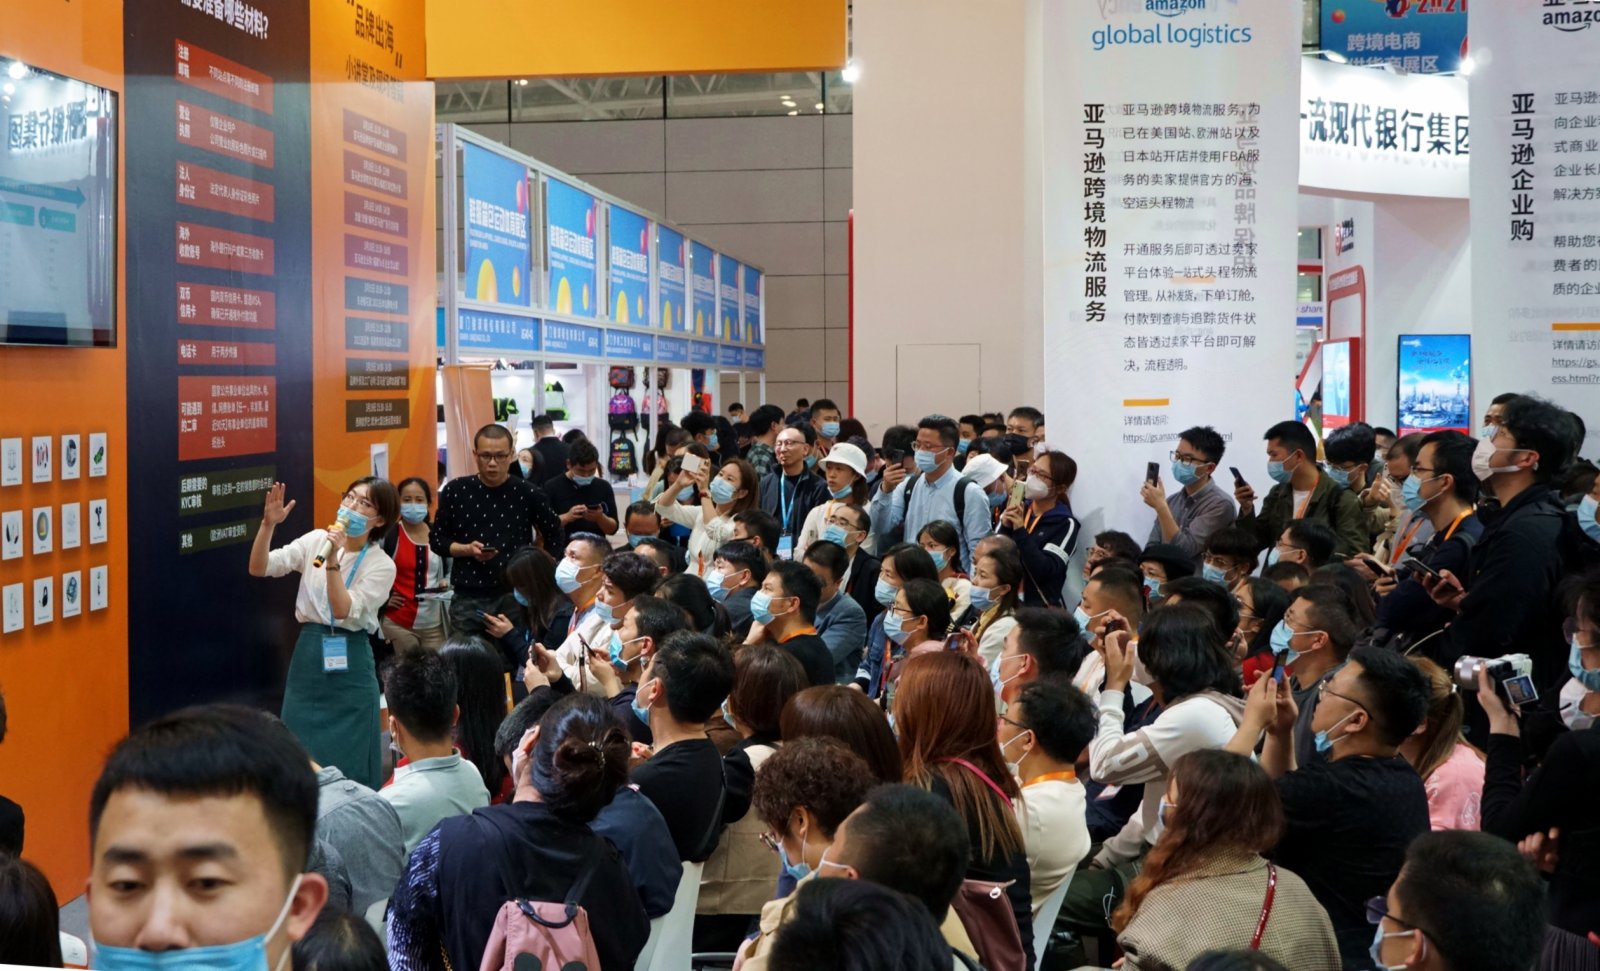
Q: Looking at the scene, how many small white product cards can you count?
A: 12